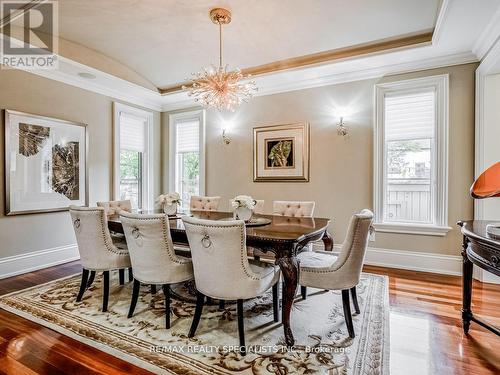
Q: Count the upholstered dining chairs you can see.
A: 8